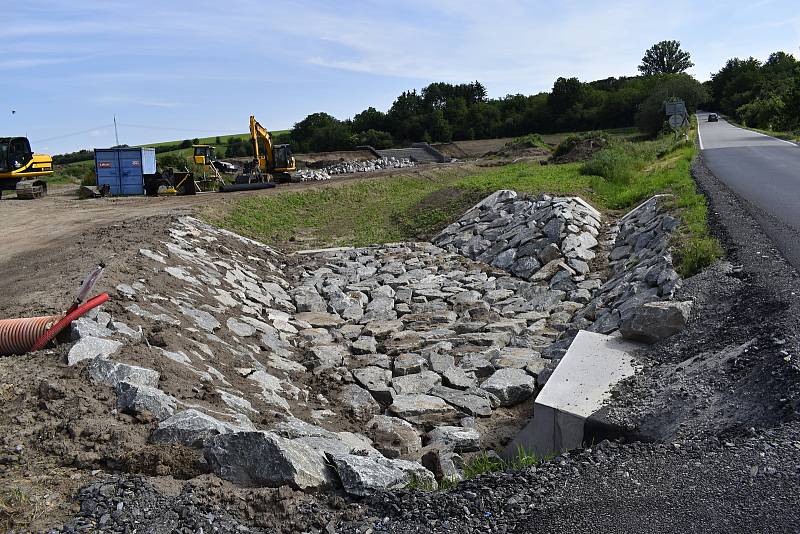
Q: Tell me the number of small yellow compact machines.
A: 1